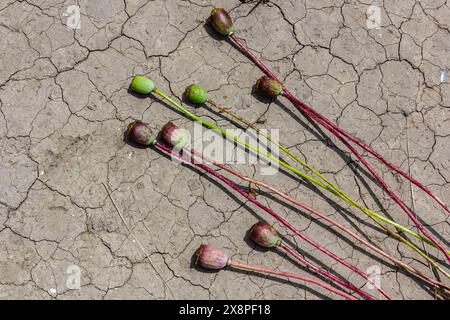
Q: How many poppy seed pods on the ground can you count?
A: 8